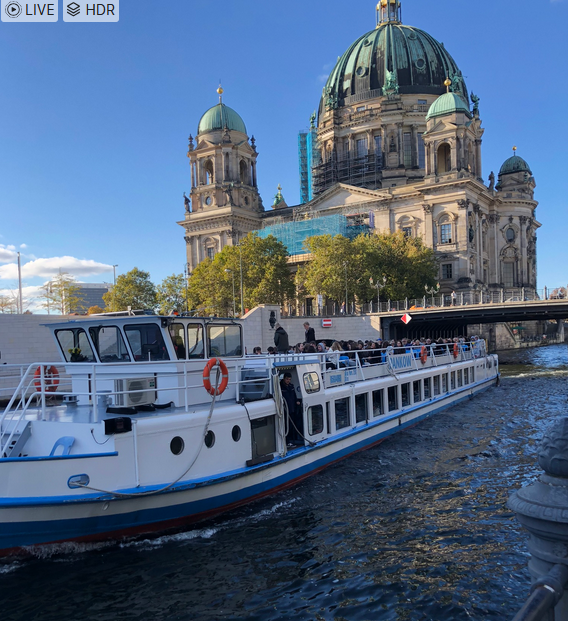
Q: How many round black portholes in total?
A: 3